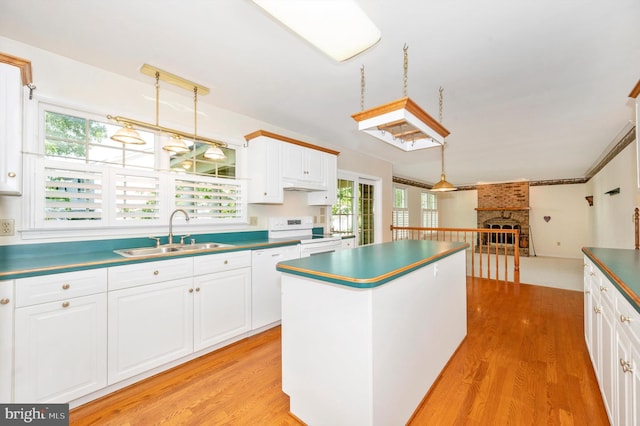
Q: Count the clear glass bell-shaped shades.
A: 3